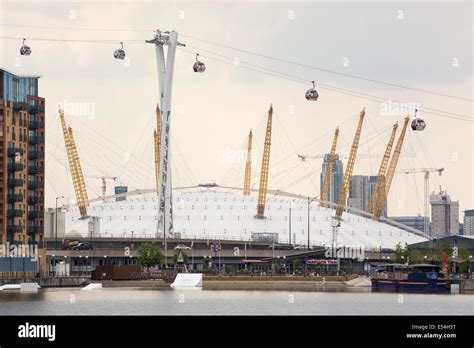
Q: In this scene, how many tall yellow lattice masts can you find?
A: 10